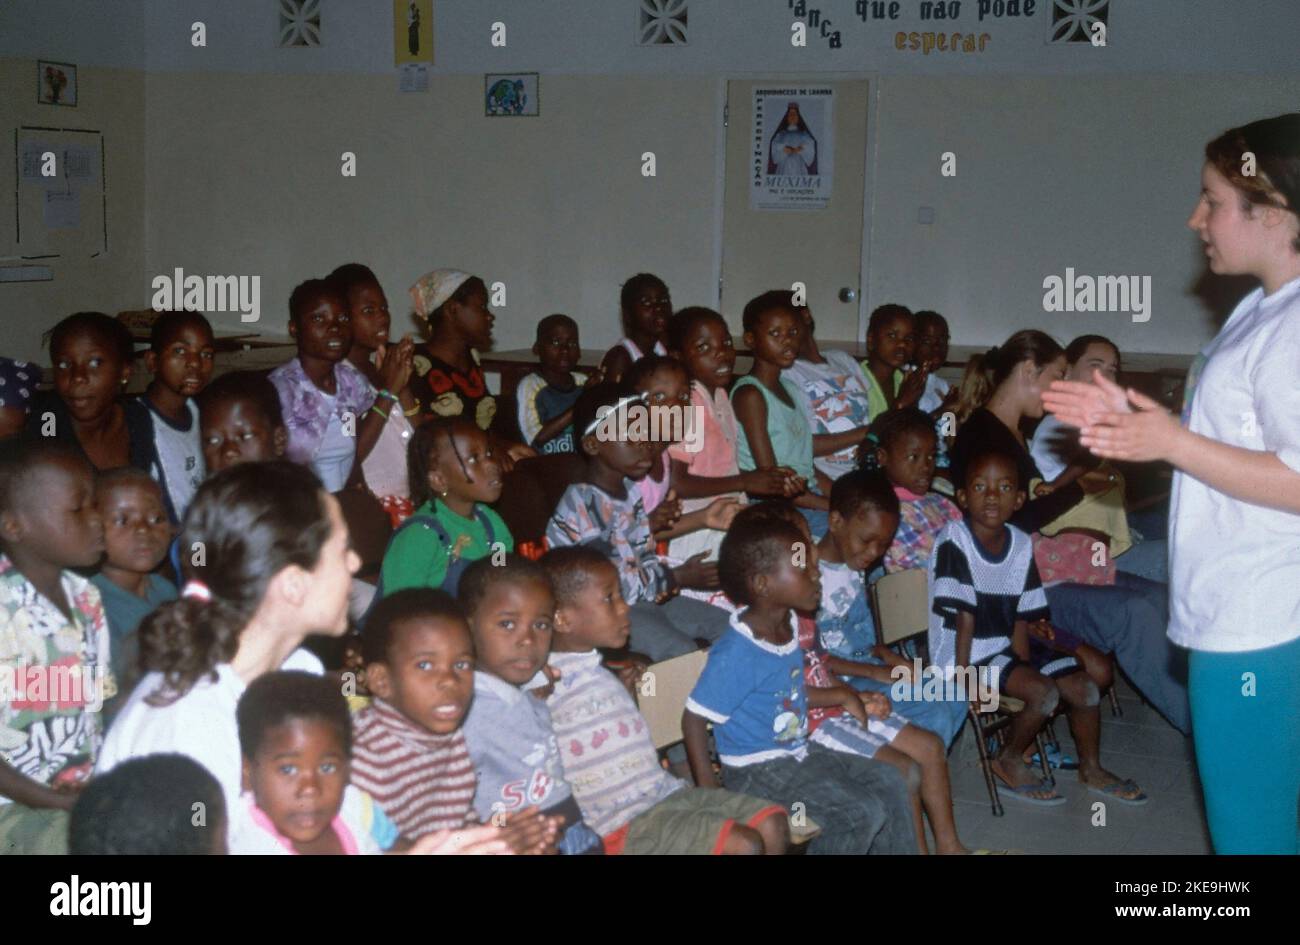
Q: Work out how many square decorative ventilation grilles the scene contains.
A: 3